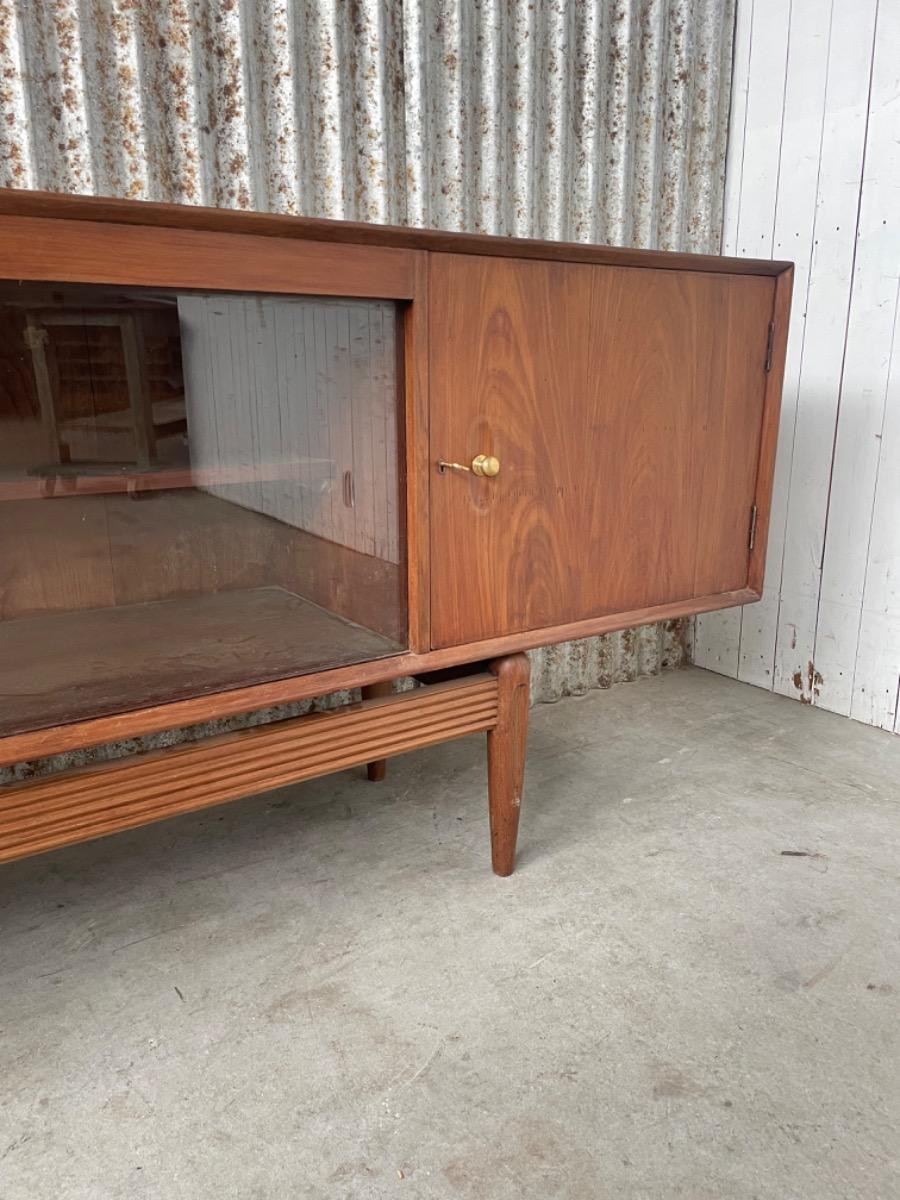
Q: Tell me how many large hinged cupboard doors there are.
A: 1